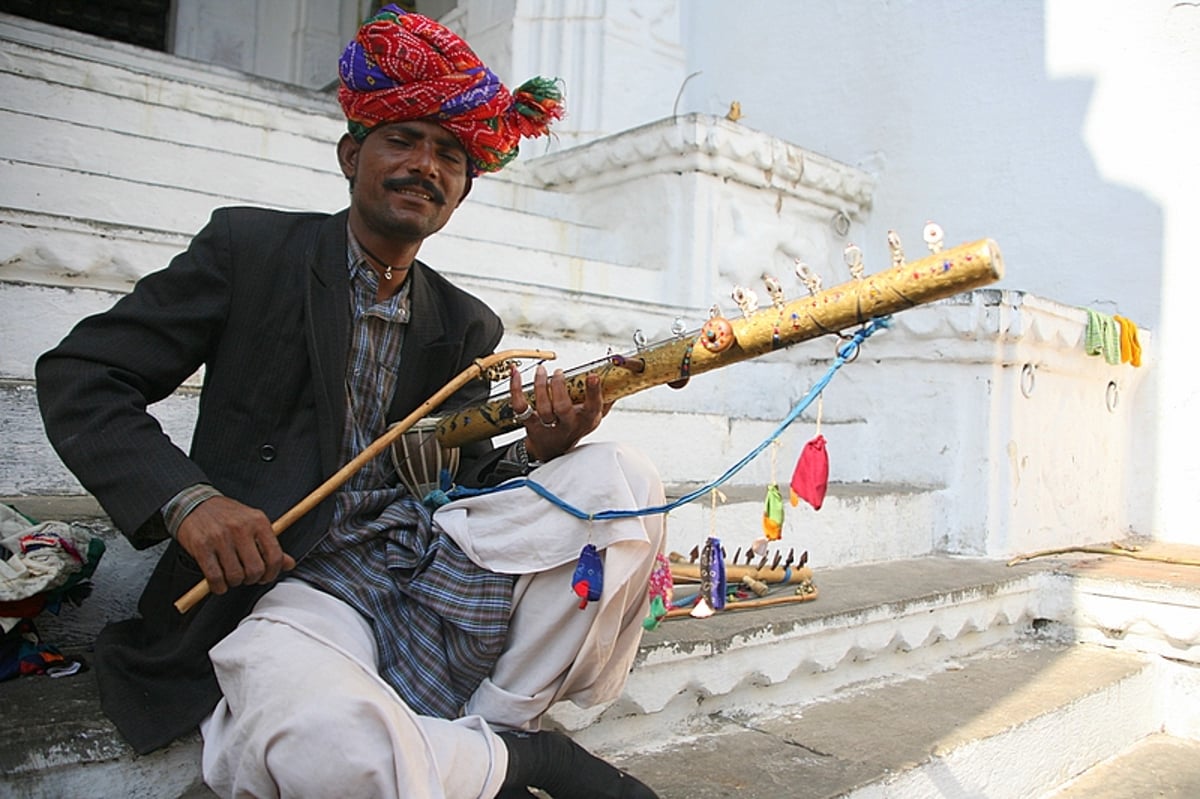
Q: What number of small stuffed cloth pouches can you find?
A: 5